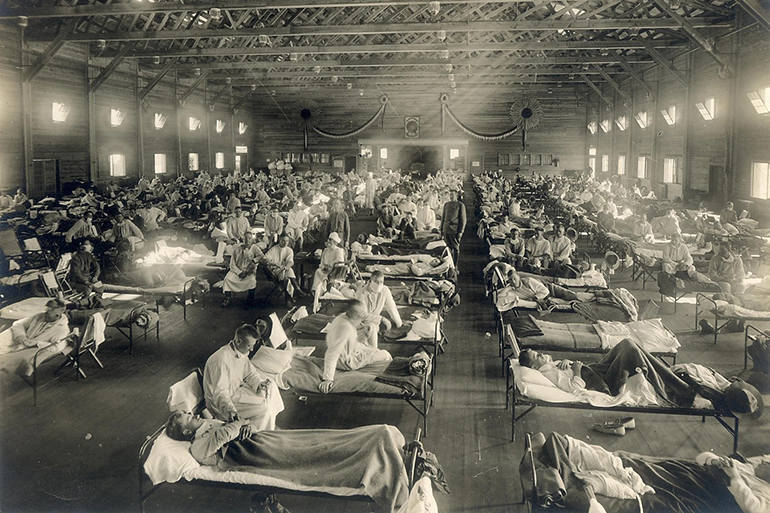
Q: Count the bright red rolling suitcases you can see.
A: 0